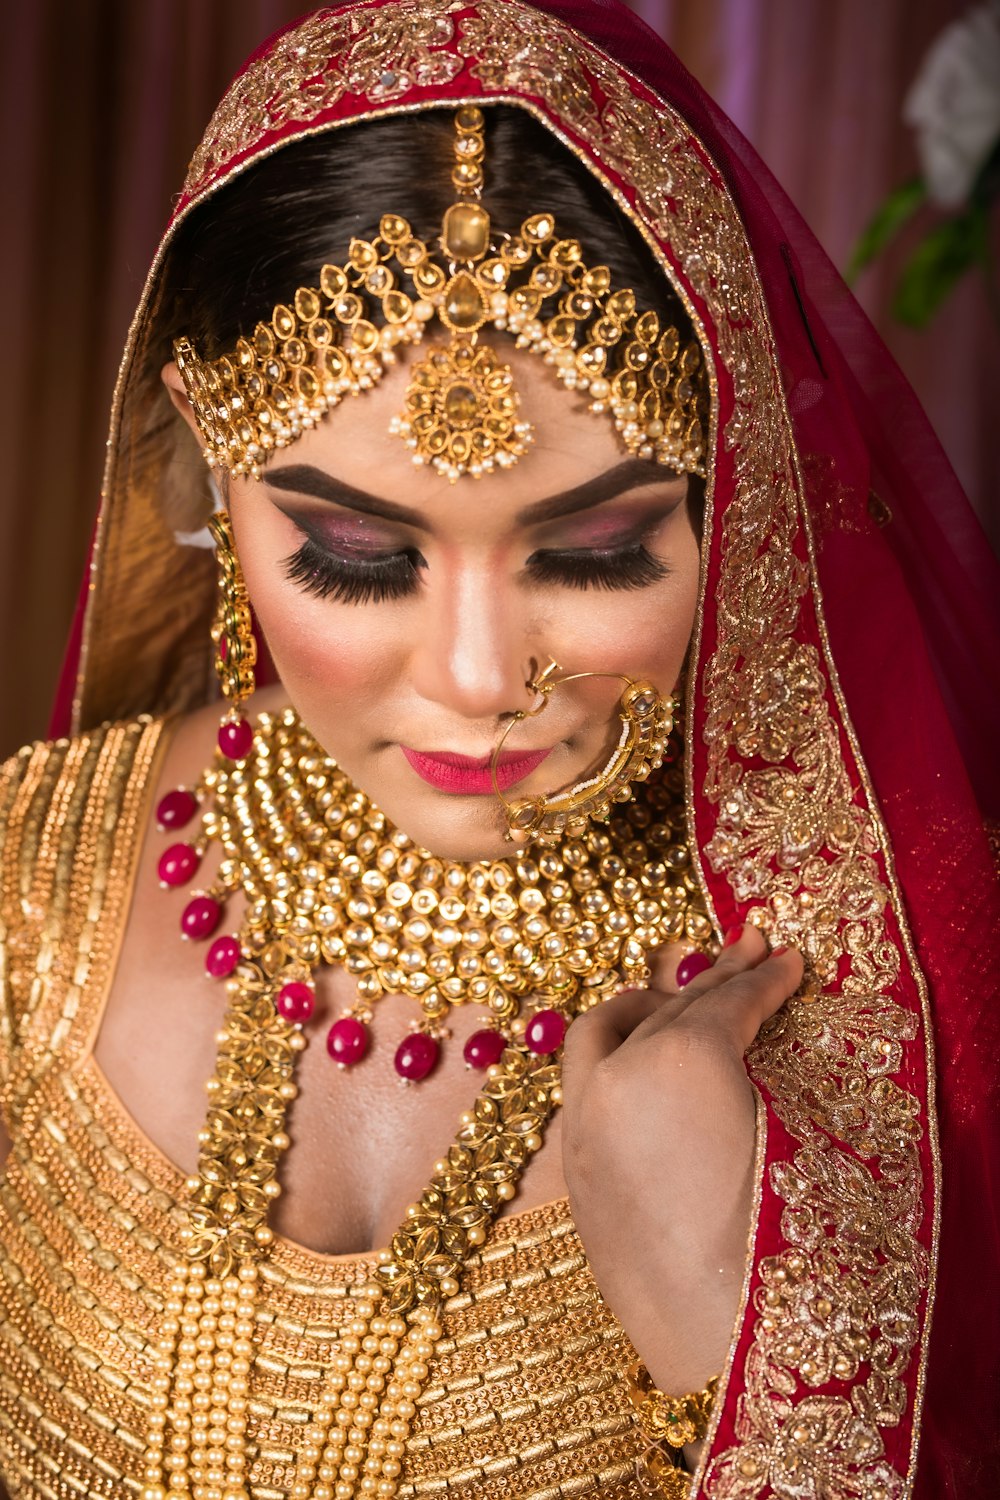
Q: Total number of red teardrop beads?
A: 11